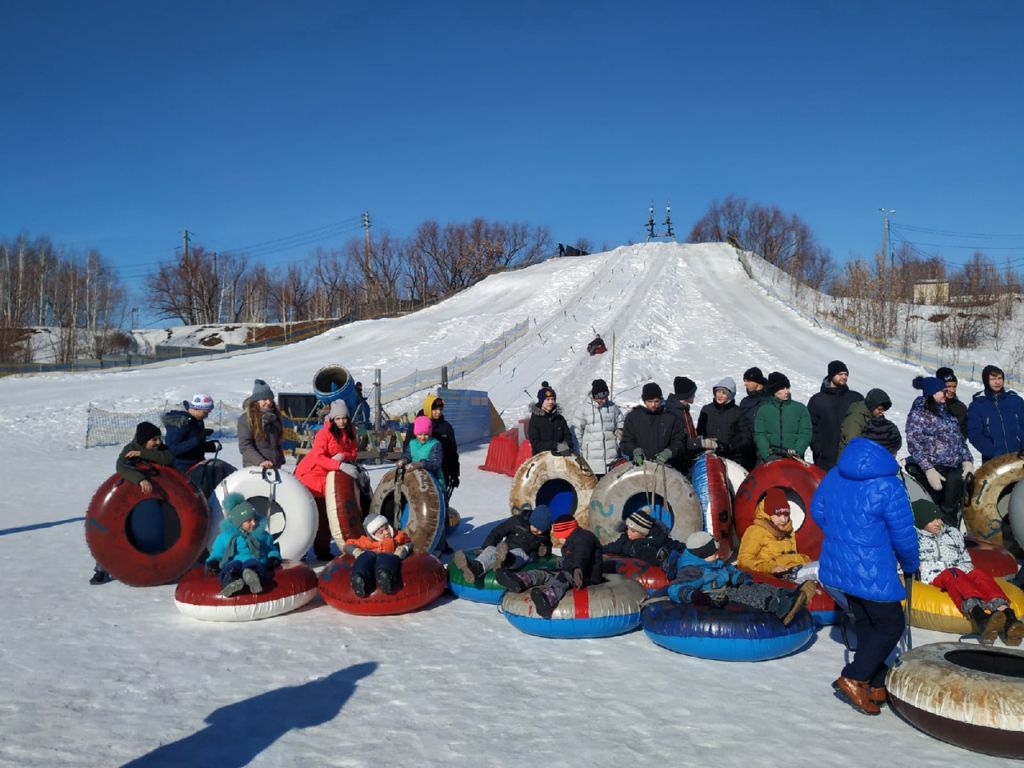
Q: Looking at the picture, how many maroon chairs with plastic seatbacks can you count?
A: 0